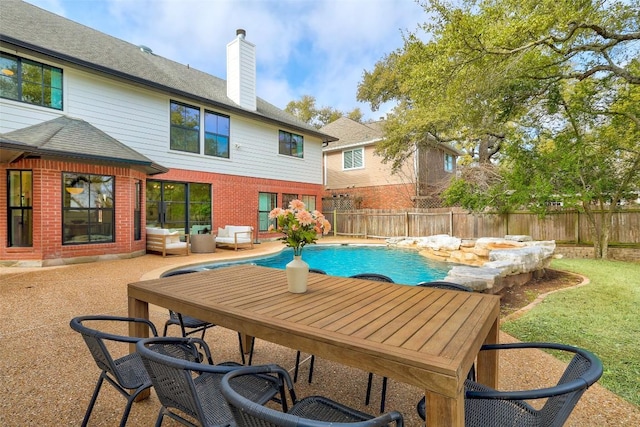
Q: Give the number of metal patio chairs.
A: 8